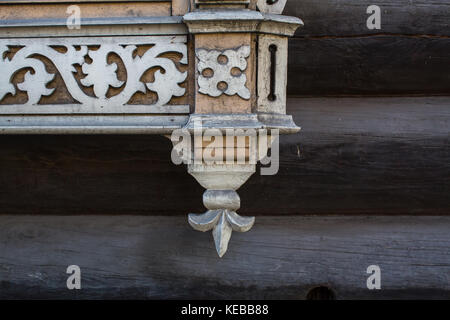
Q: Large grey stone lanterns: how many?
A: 0